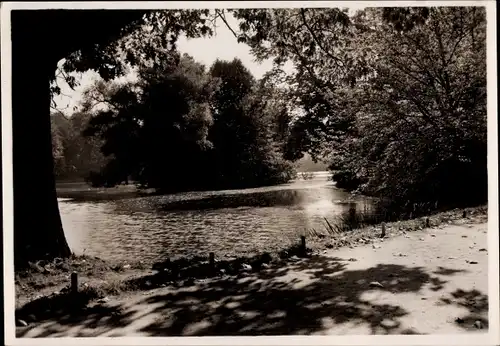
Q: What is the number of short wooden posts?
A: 6